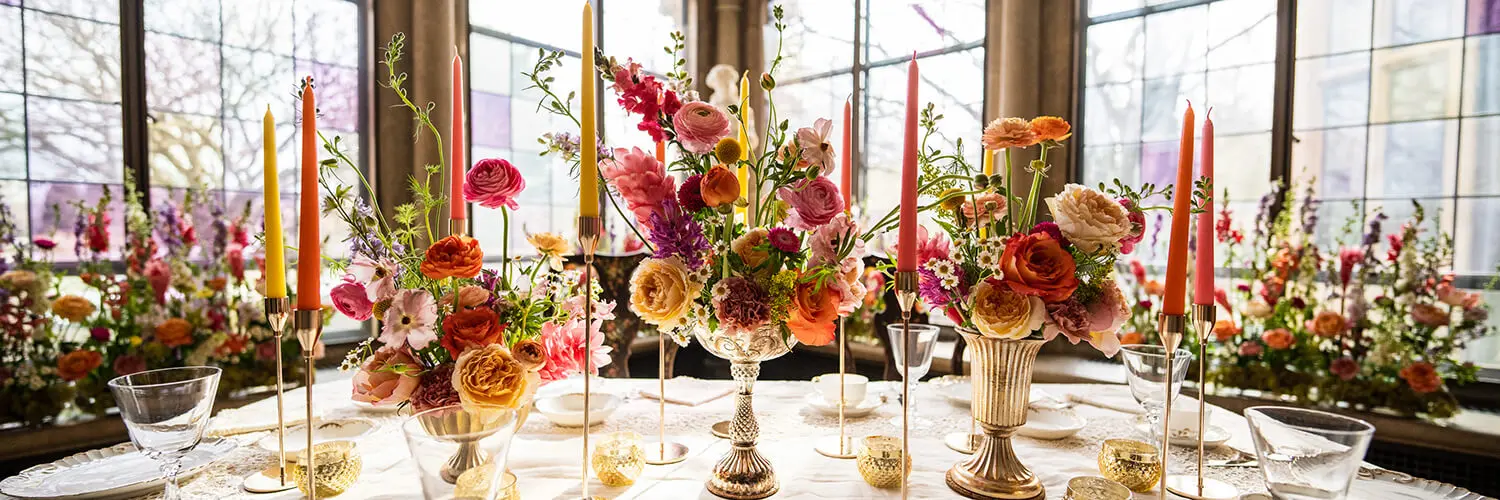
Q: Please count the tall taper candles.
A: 11